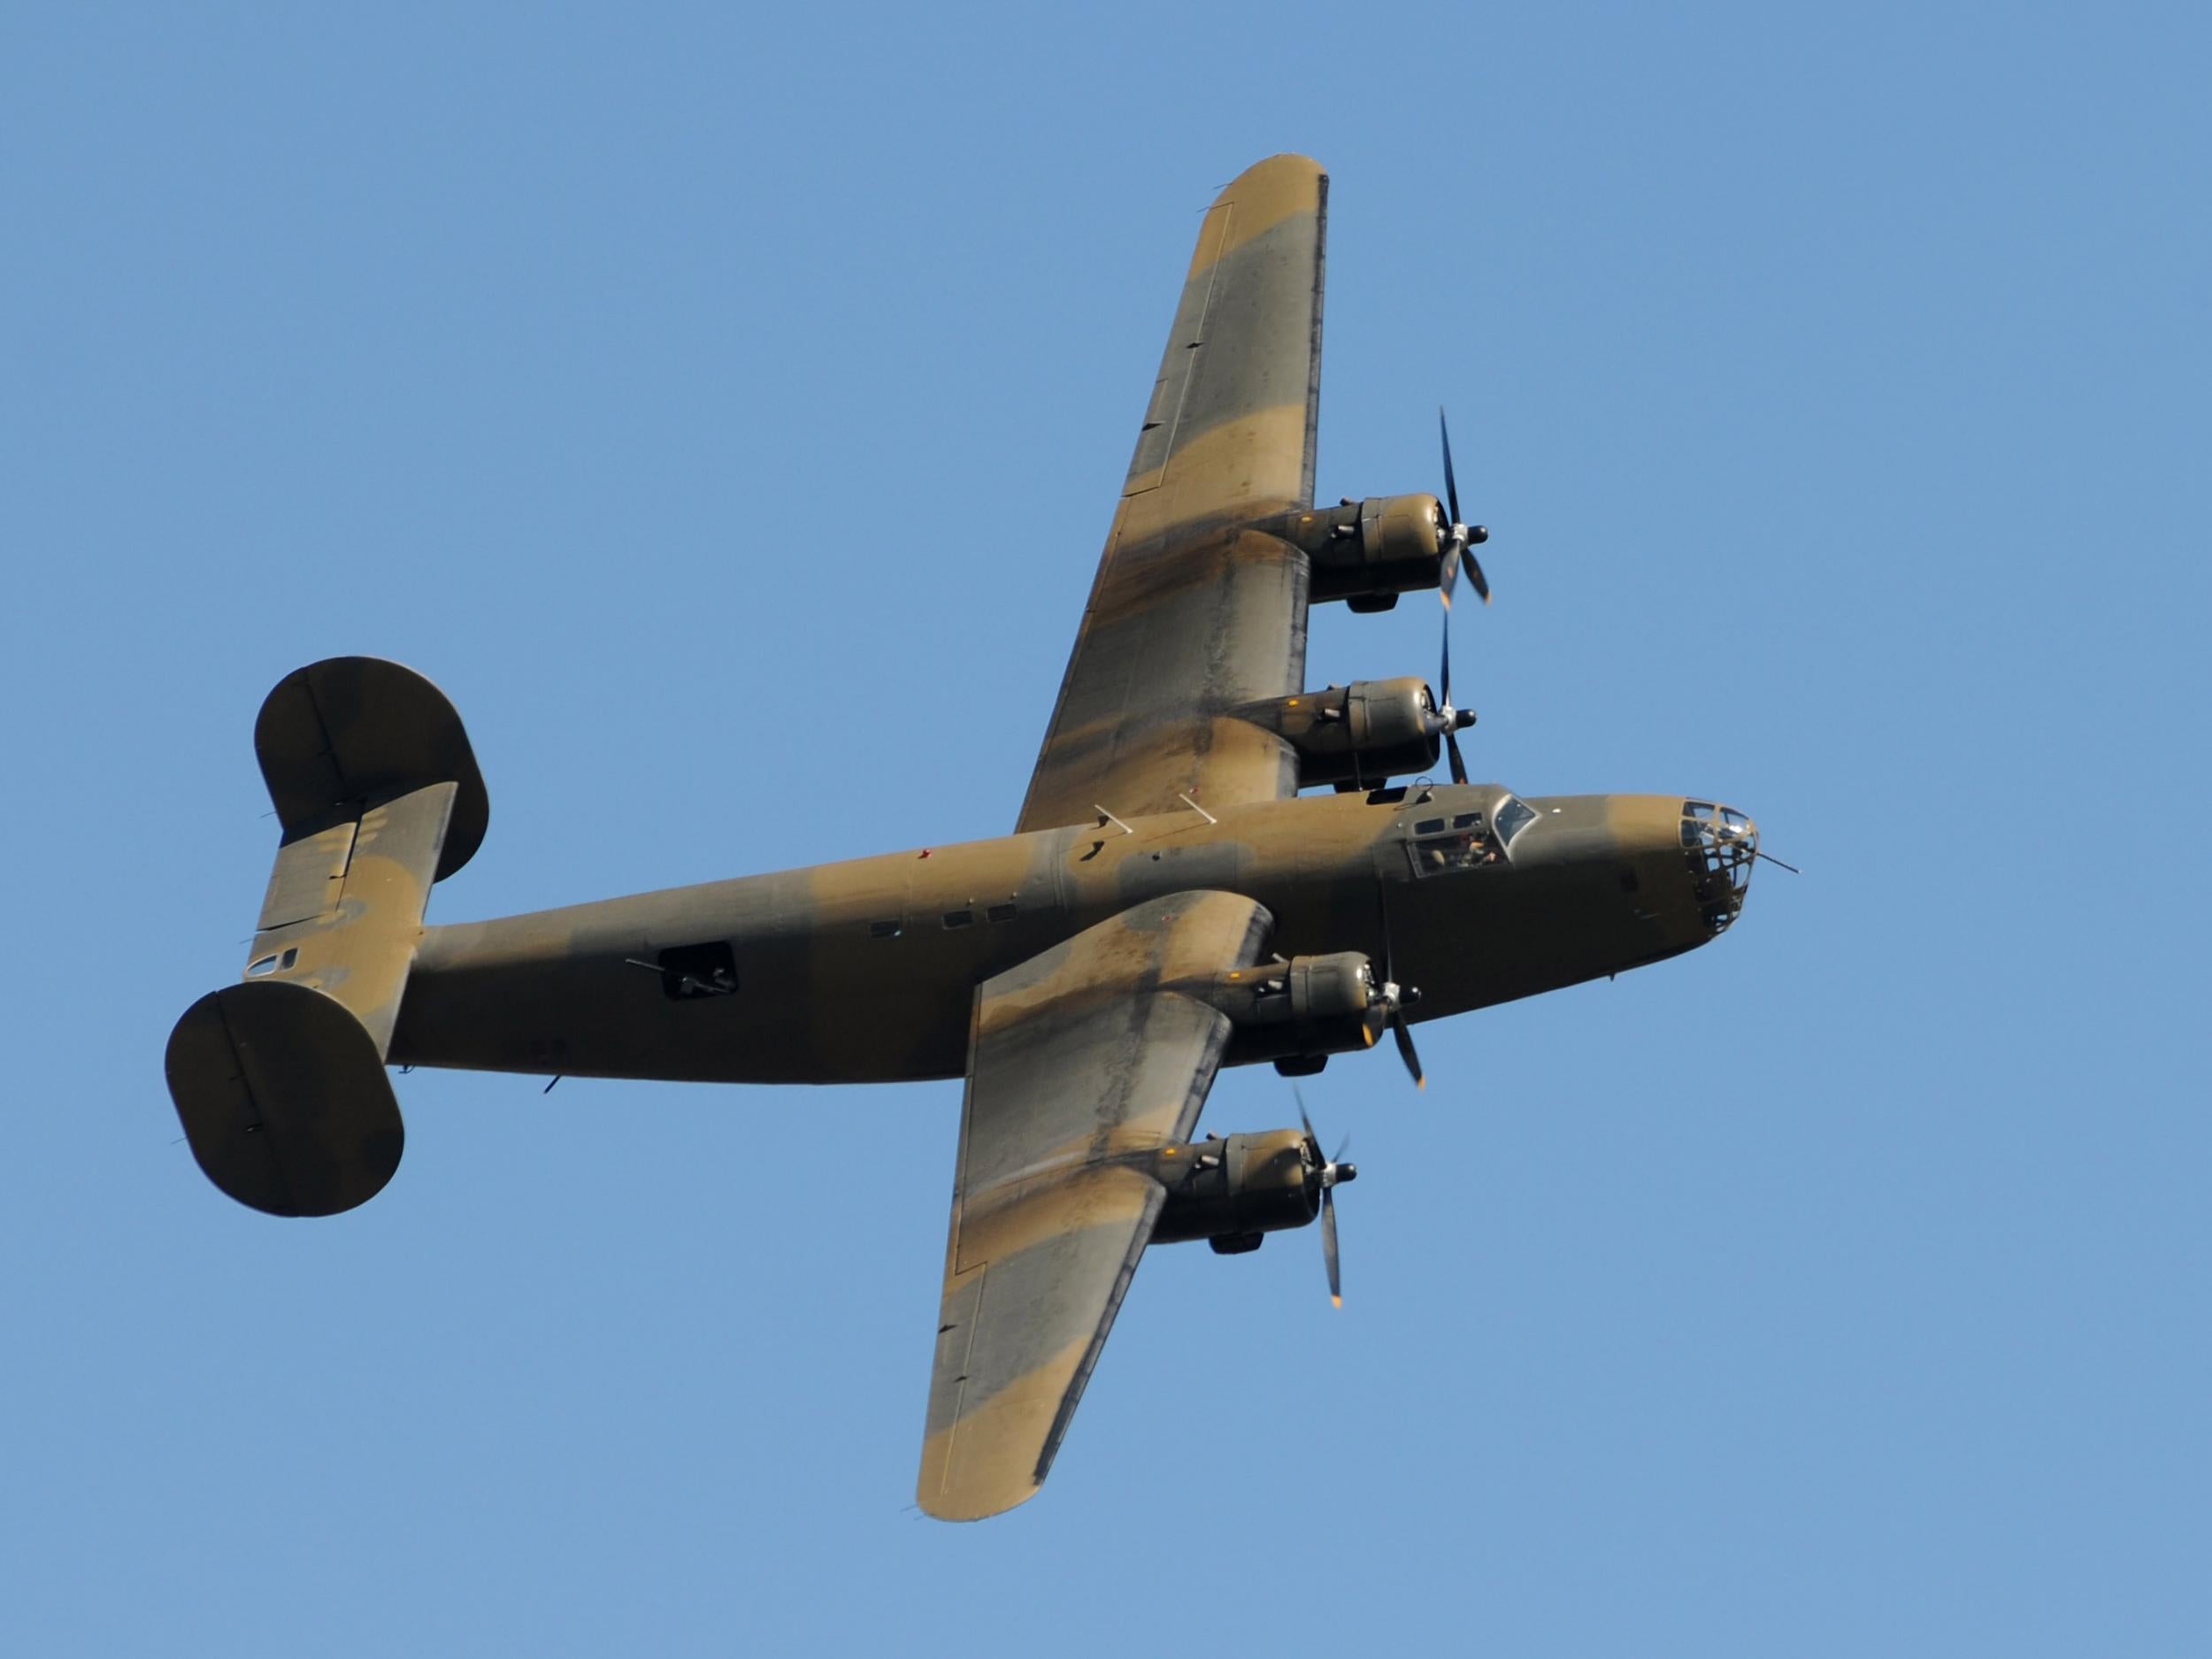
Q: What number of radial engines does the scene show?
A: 4